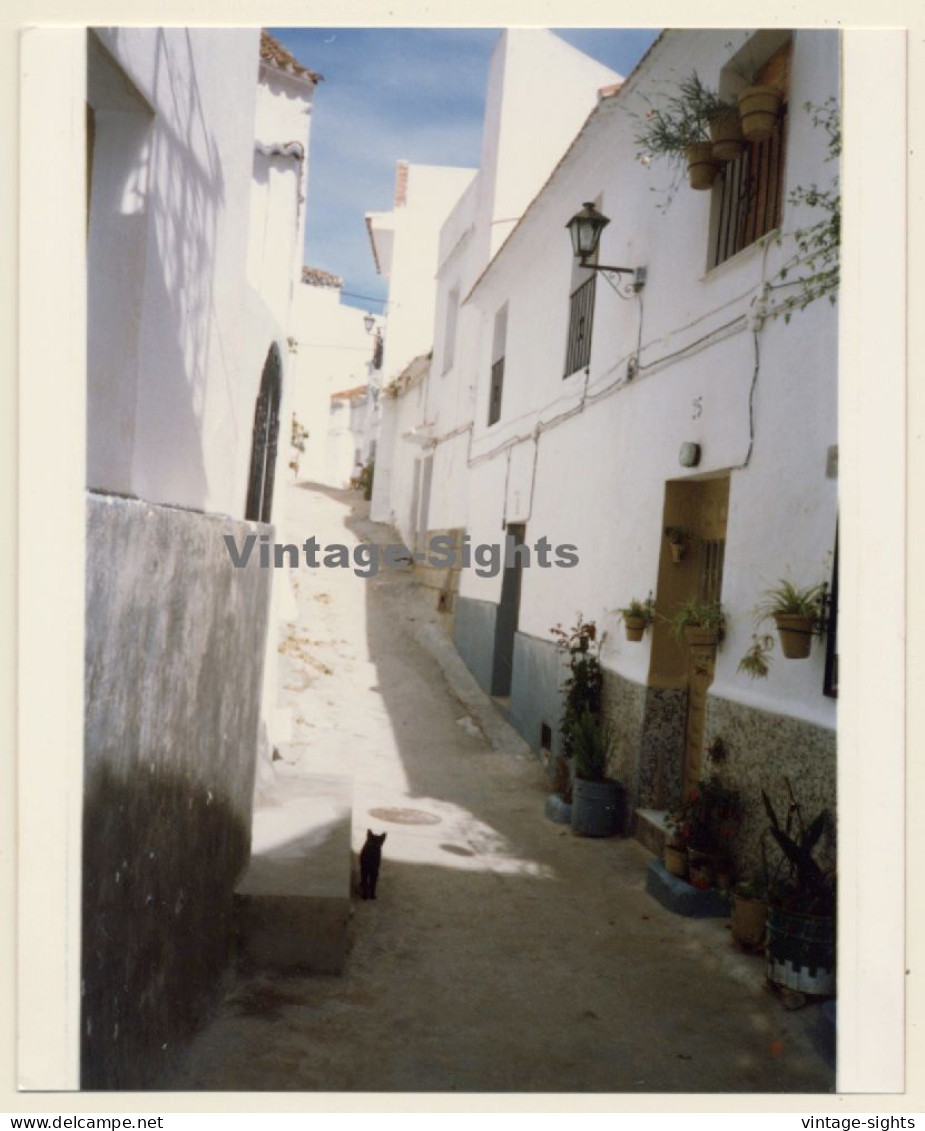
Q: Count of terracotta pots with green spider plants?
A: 3